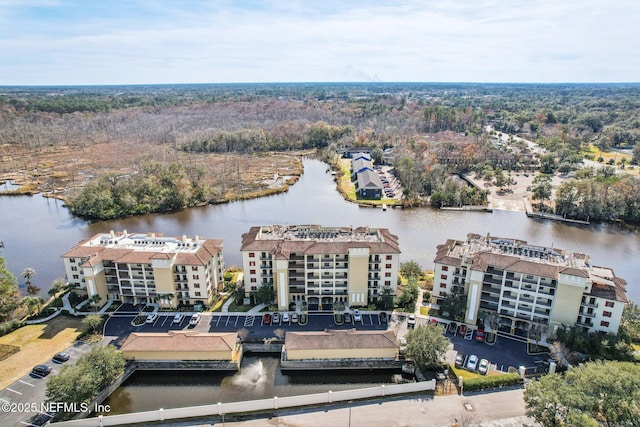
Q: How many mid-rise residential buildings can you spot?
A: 3